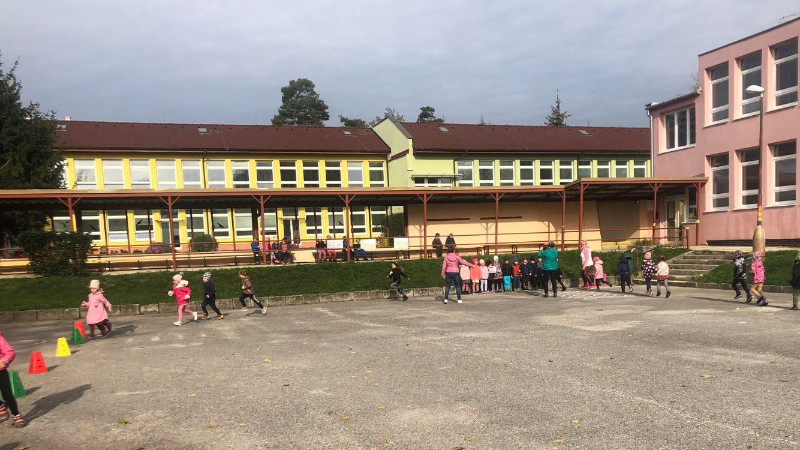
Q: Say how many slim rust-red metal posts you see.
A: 10